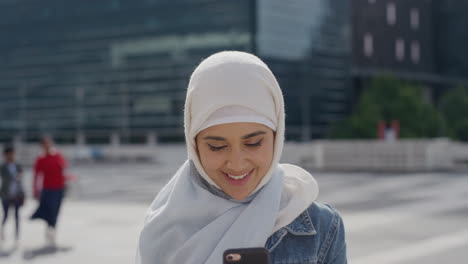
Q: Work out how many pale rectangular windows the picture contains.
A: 5